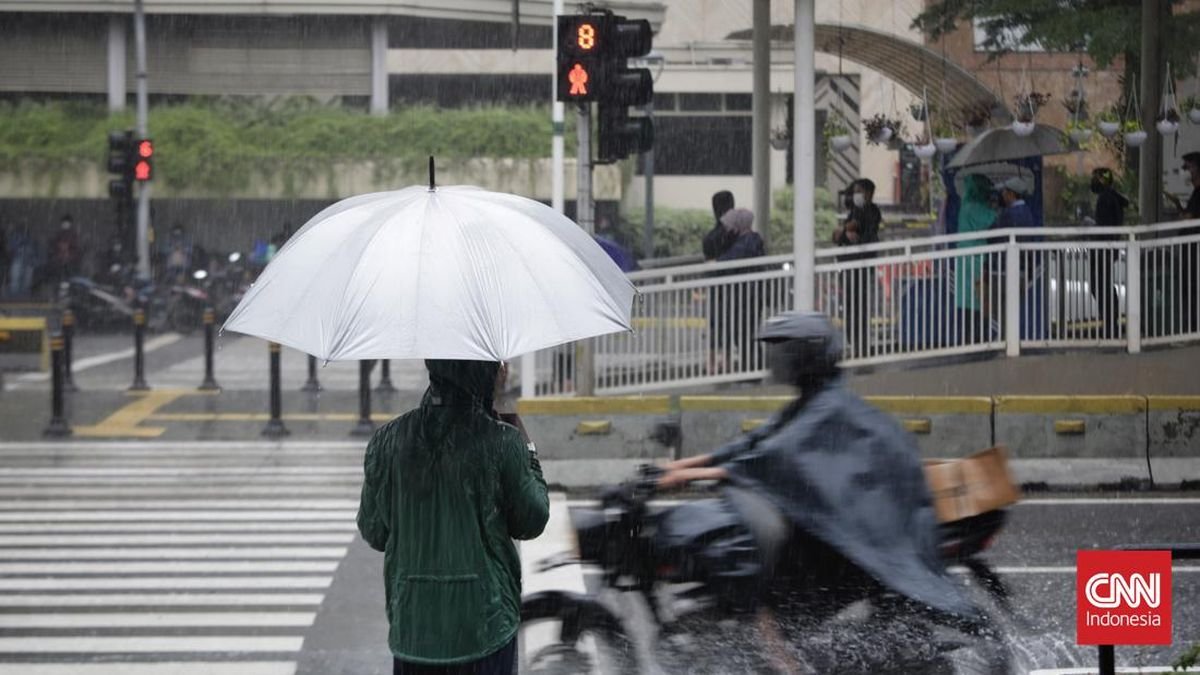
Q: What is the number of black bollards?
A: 8